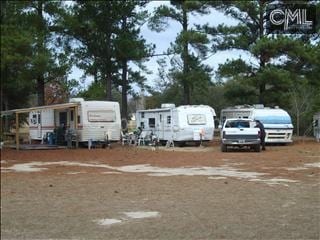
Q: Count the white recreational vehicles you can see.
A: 3